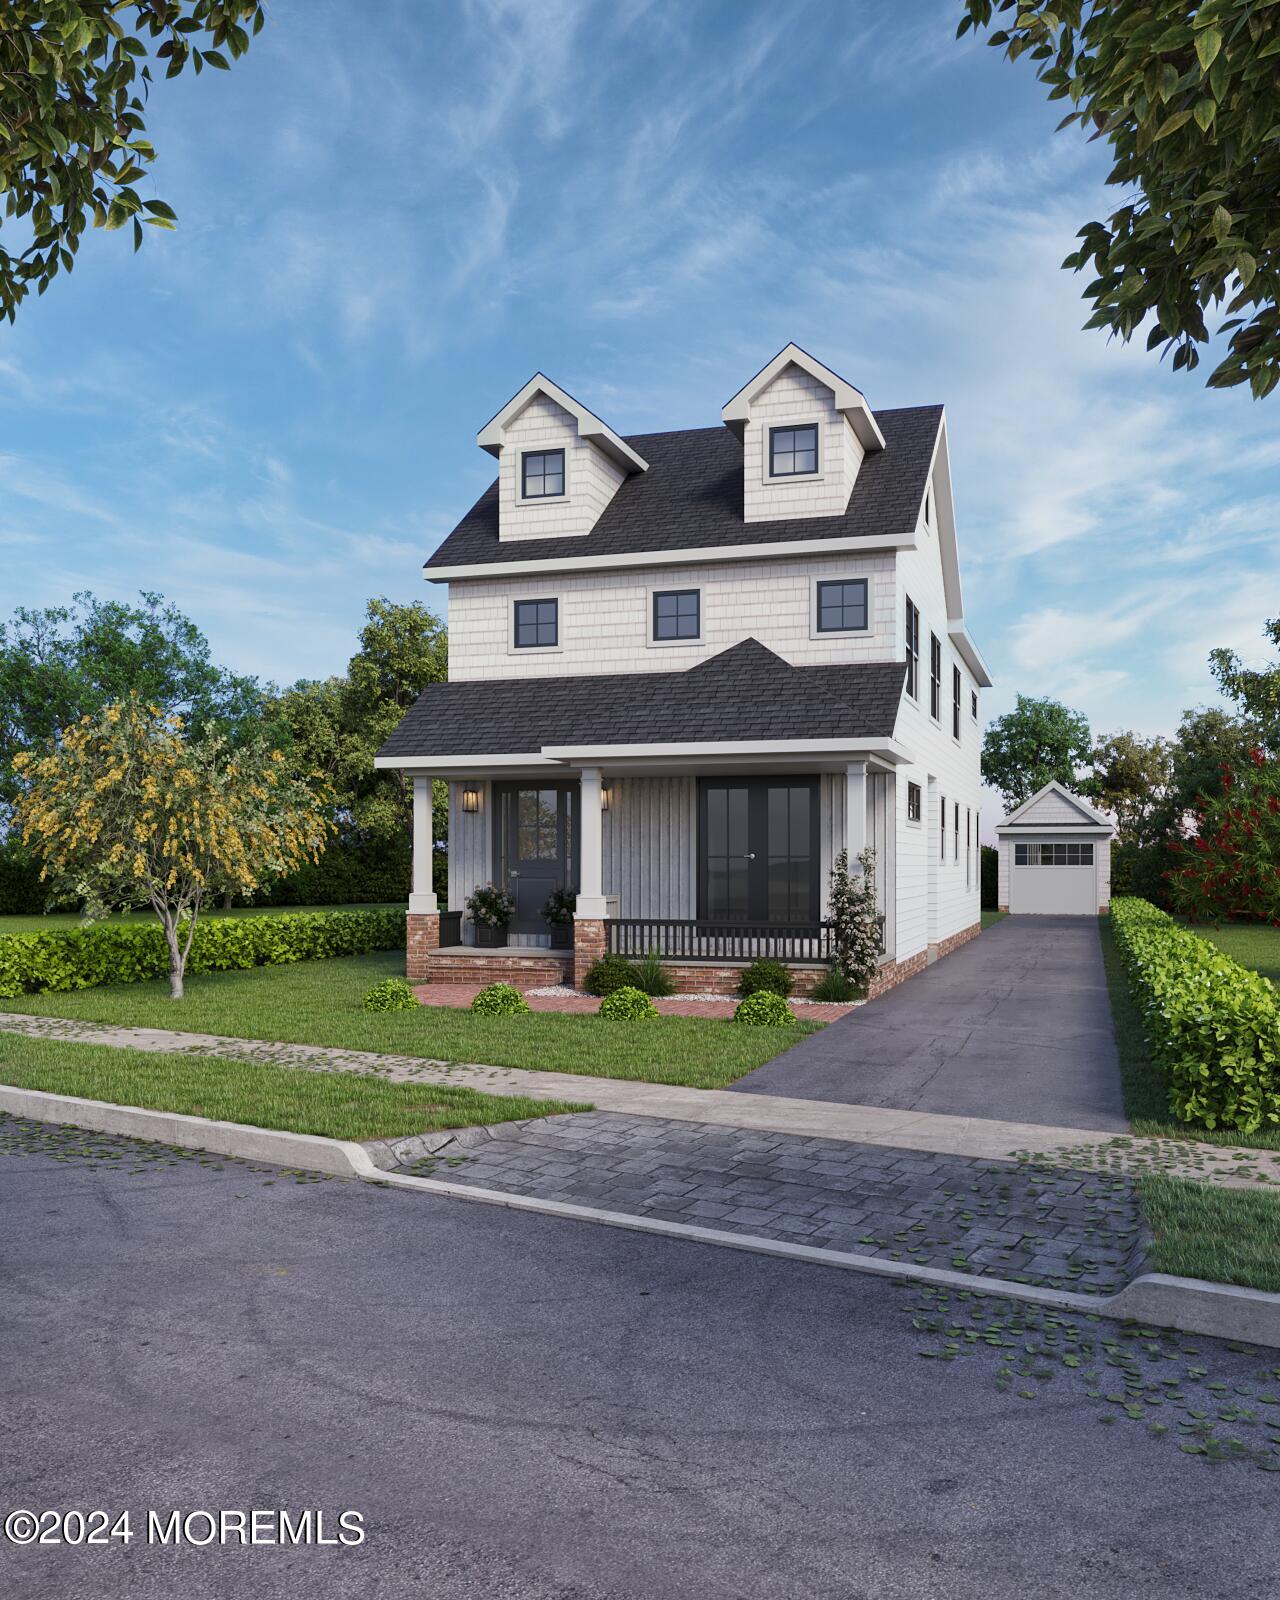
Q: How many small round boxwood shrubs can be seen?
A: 4